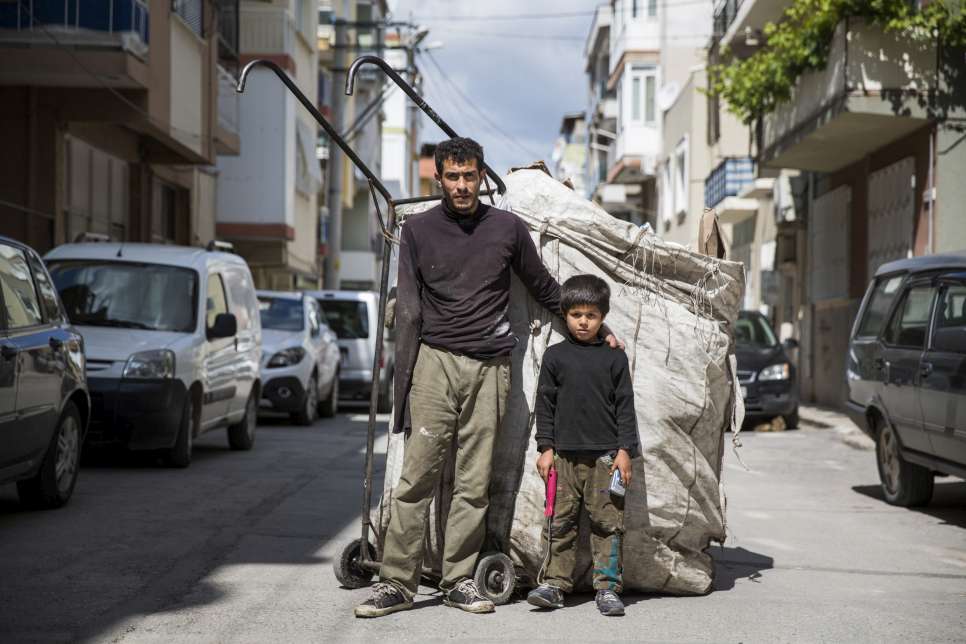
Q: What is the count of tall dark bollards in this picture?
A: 0